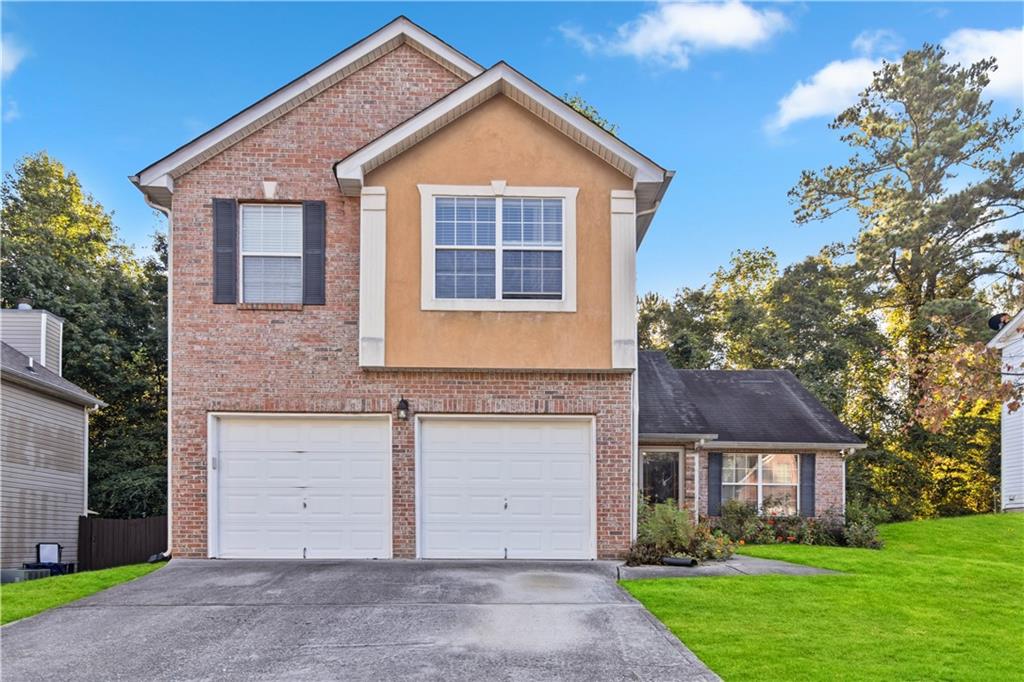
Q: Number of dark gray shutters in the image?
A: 4